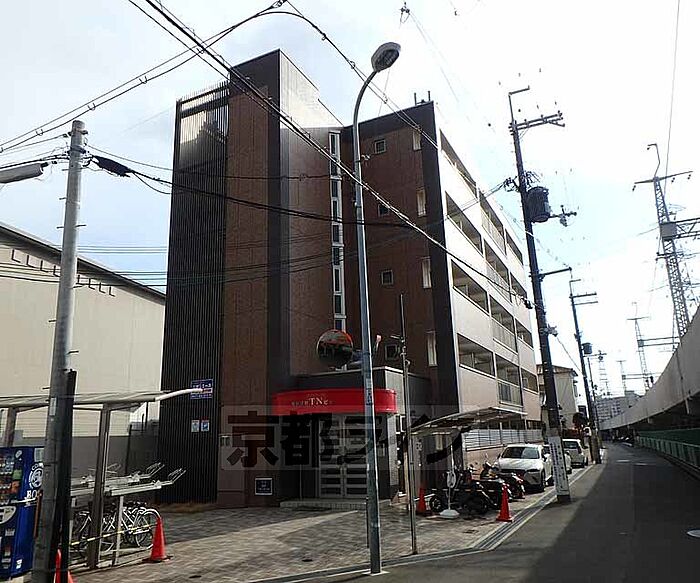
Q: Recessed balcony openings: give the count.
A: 12